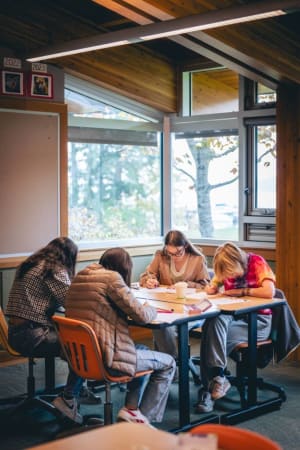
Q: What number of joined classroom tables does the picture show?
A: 2